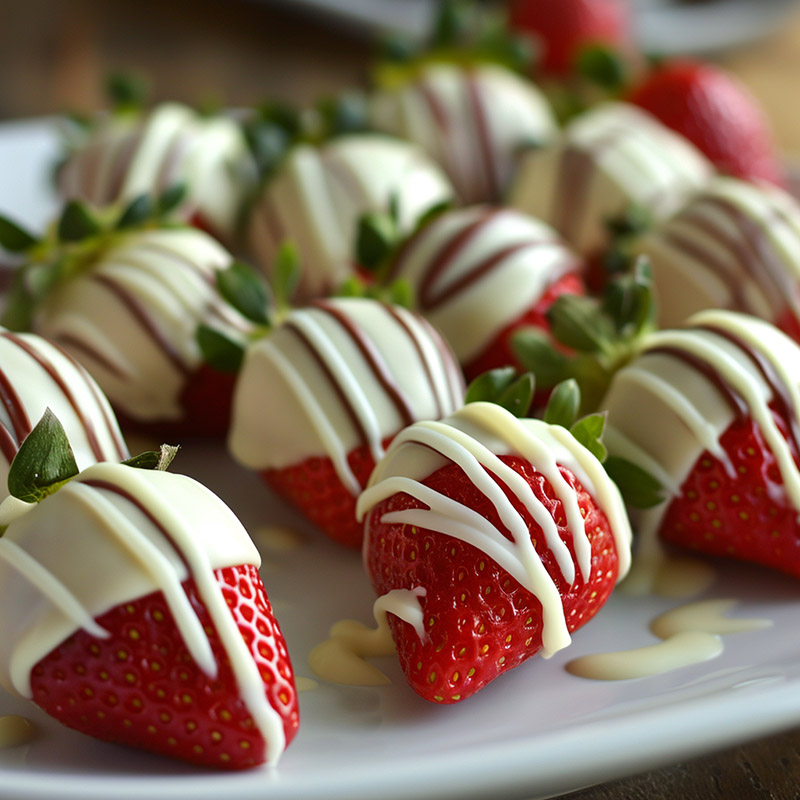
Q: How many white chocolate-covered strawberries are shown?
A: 12